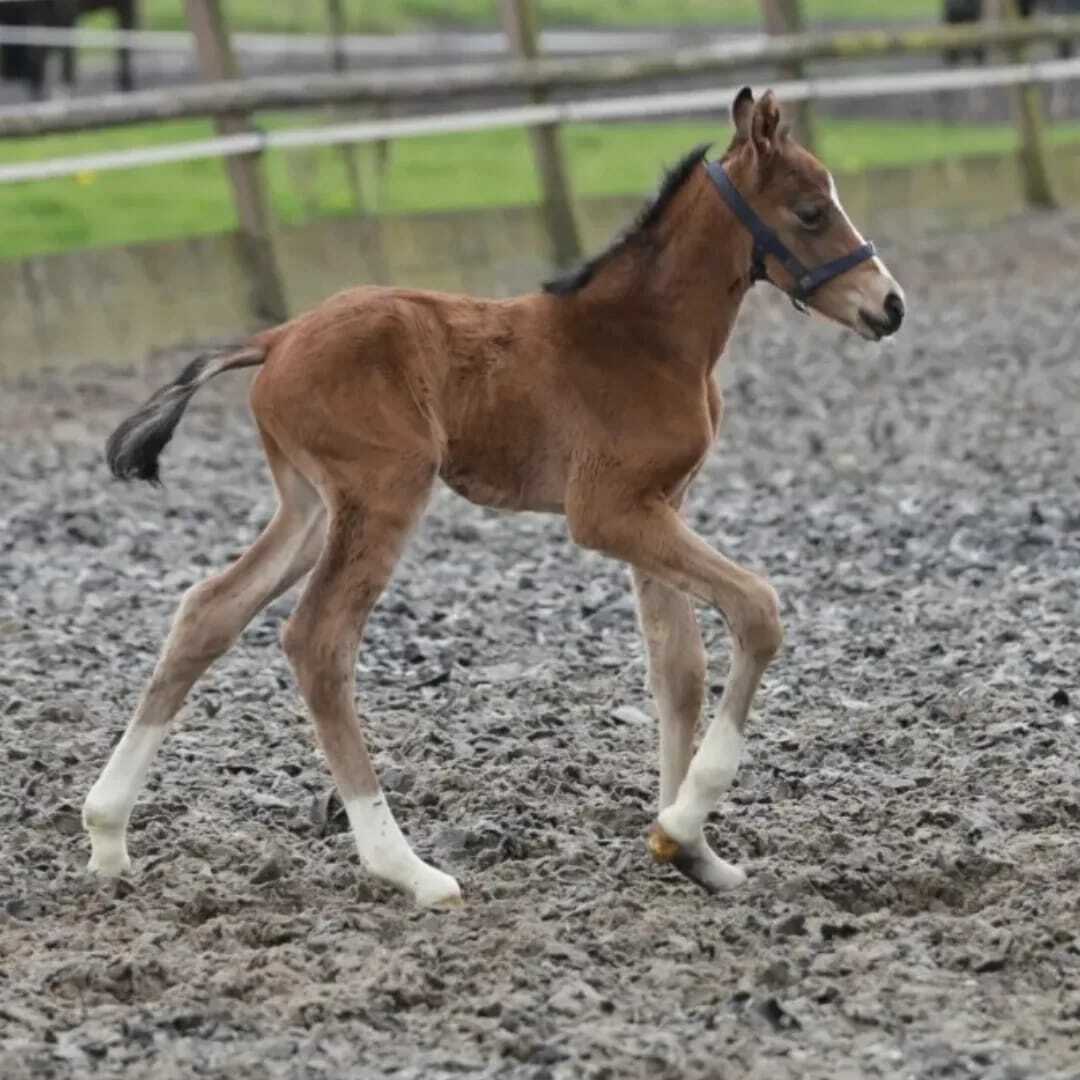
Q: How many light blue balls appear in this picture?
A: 0